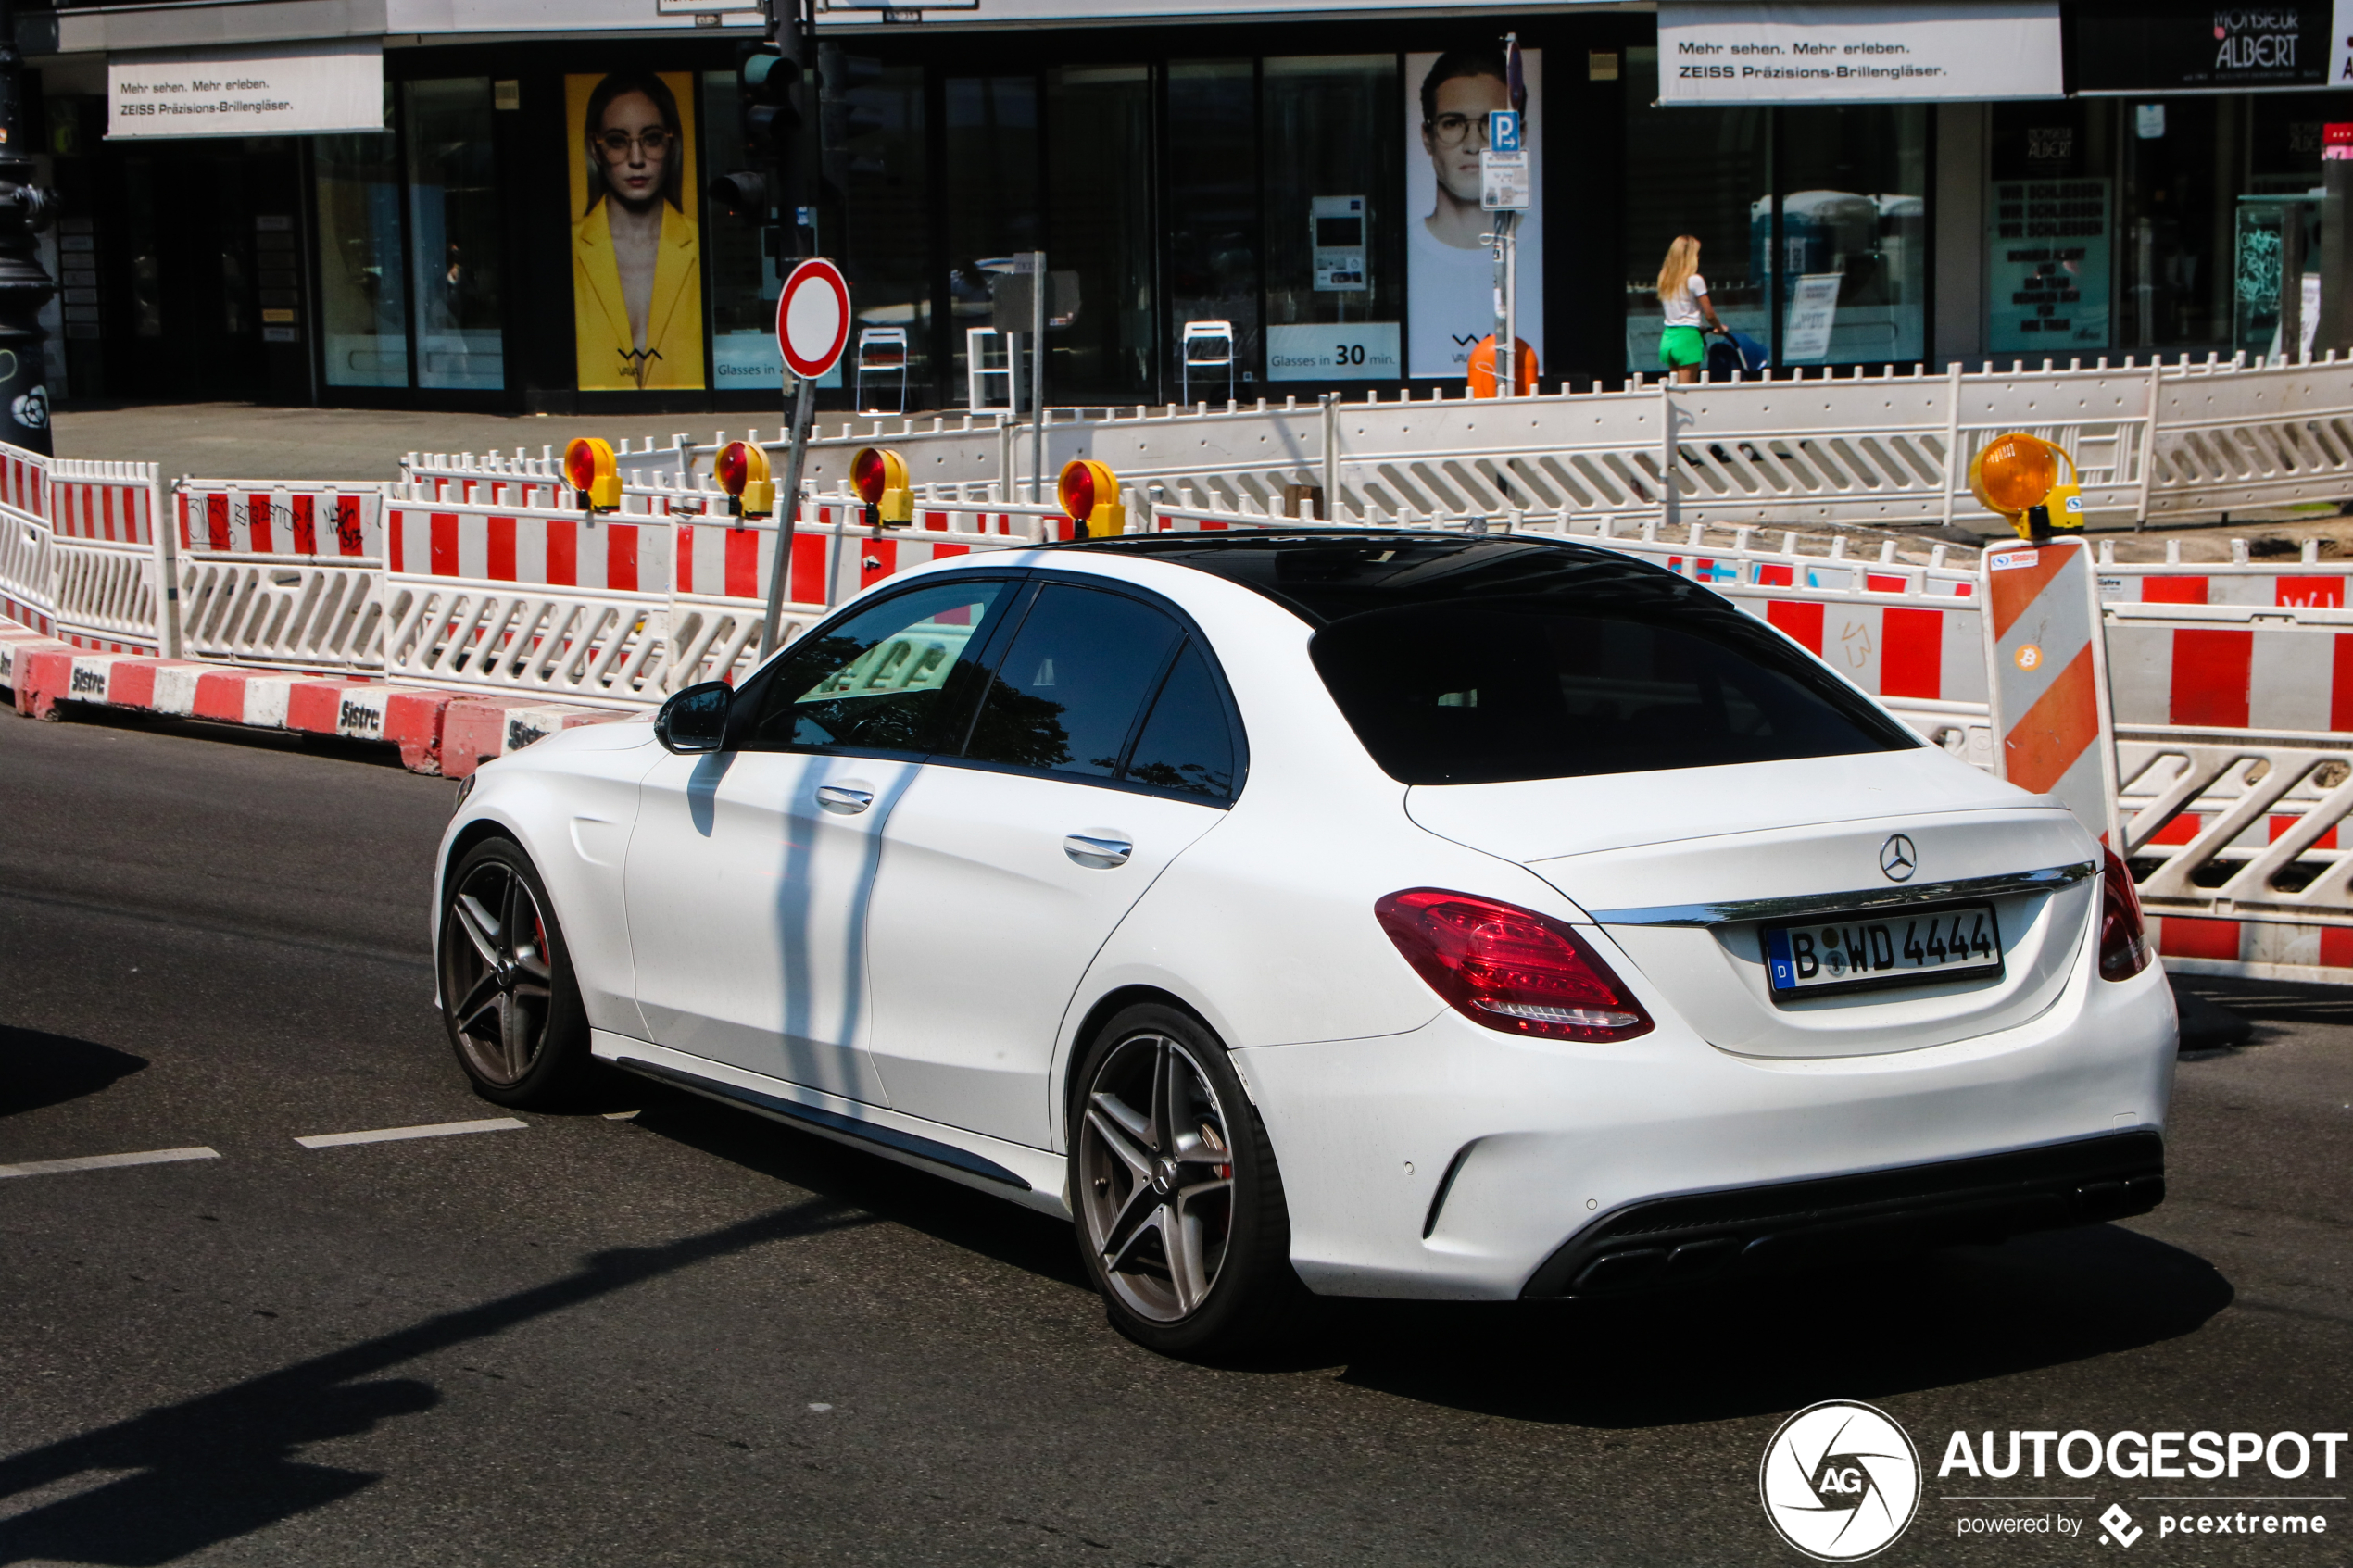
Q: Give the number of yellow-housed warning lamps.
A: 5